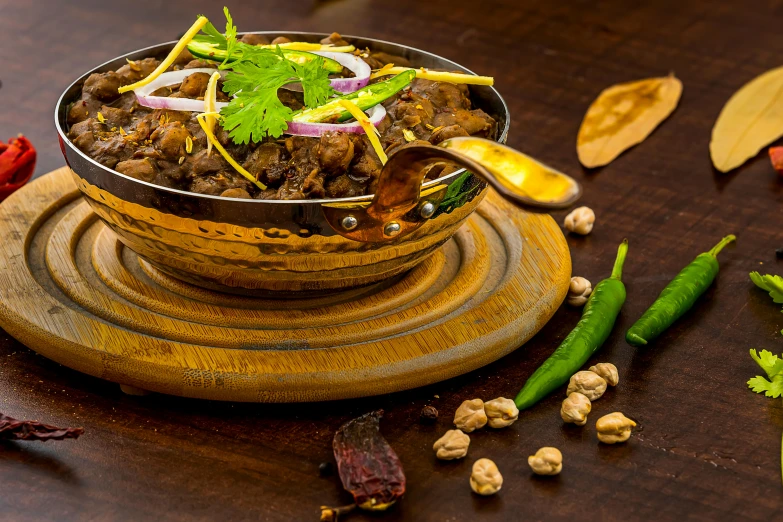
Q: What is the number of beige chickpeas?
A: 11